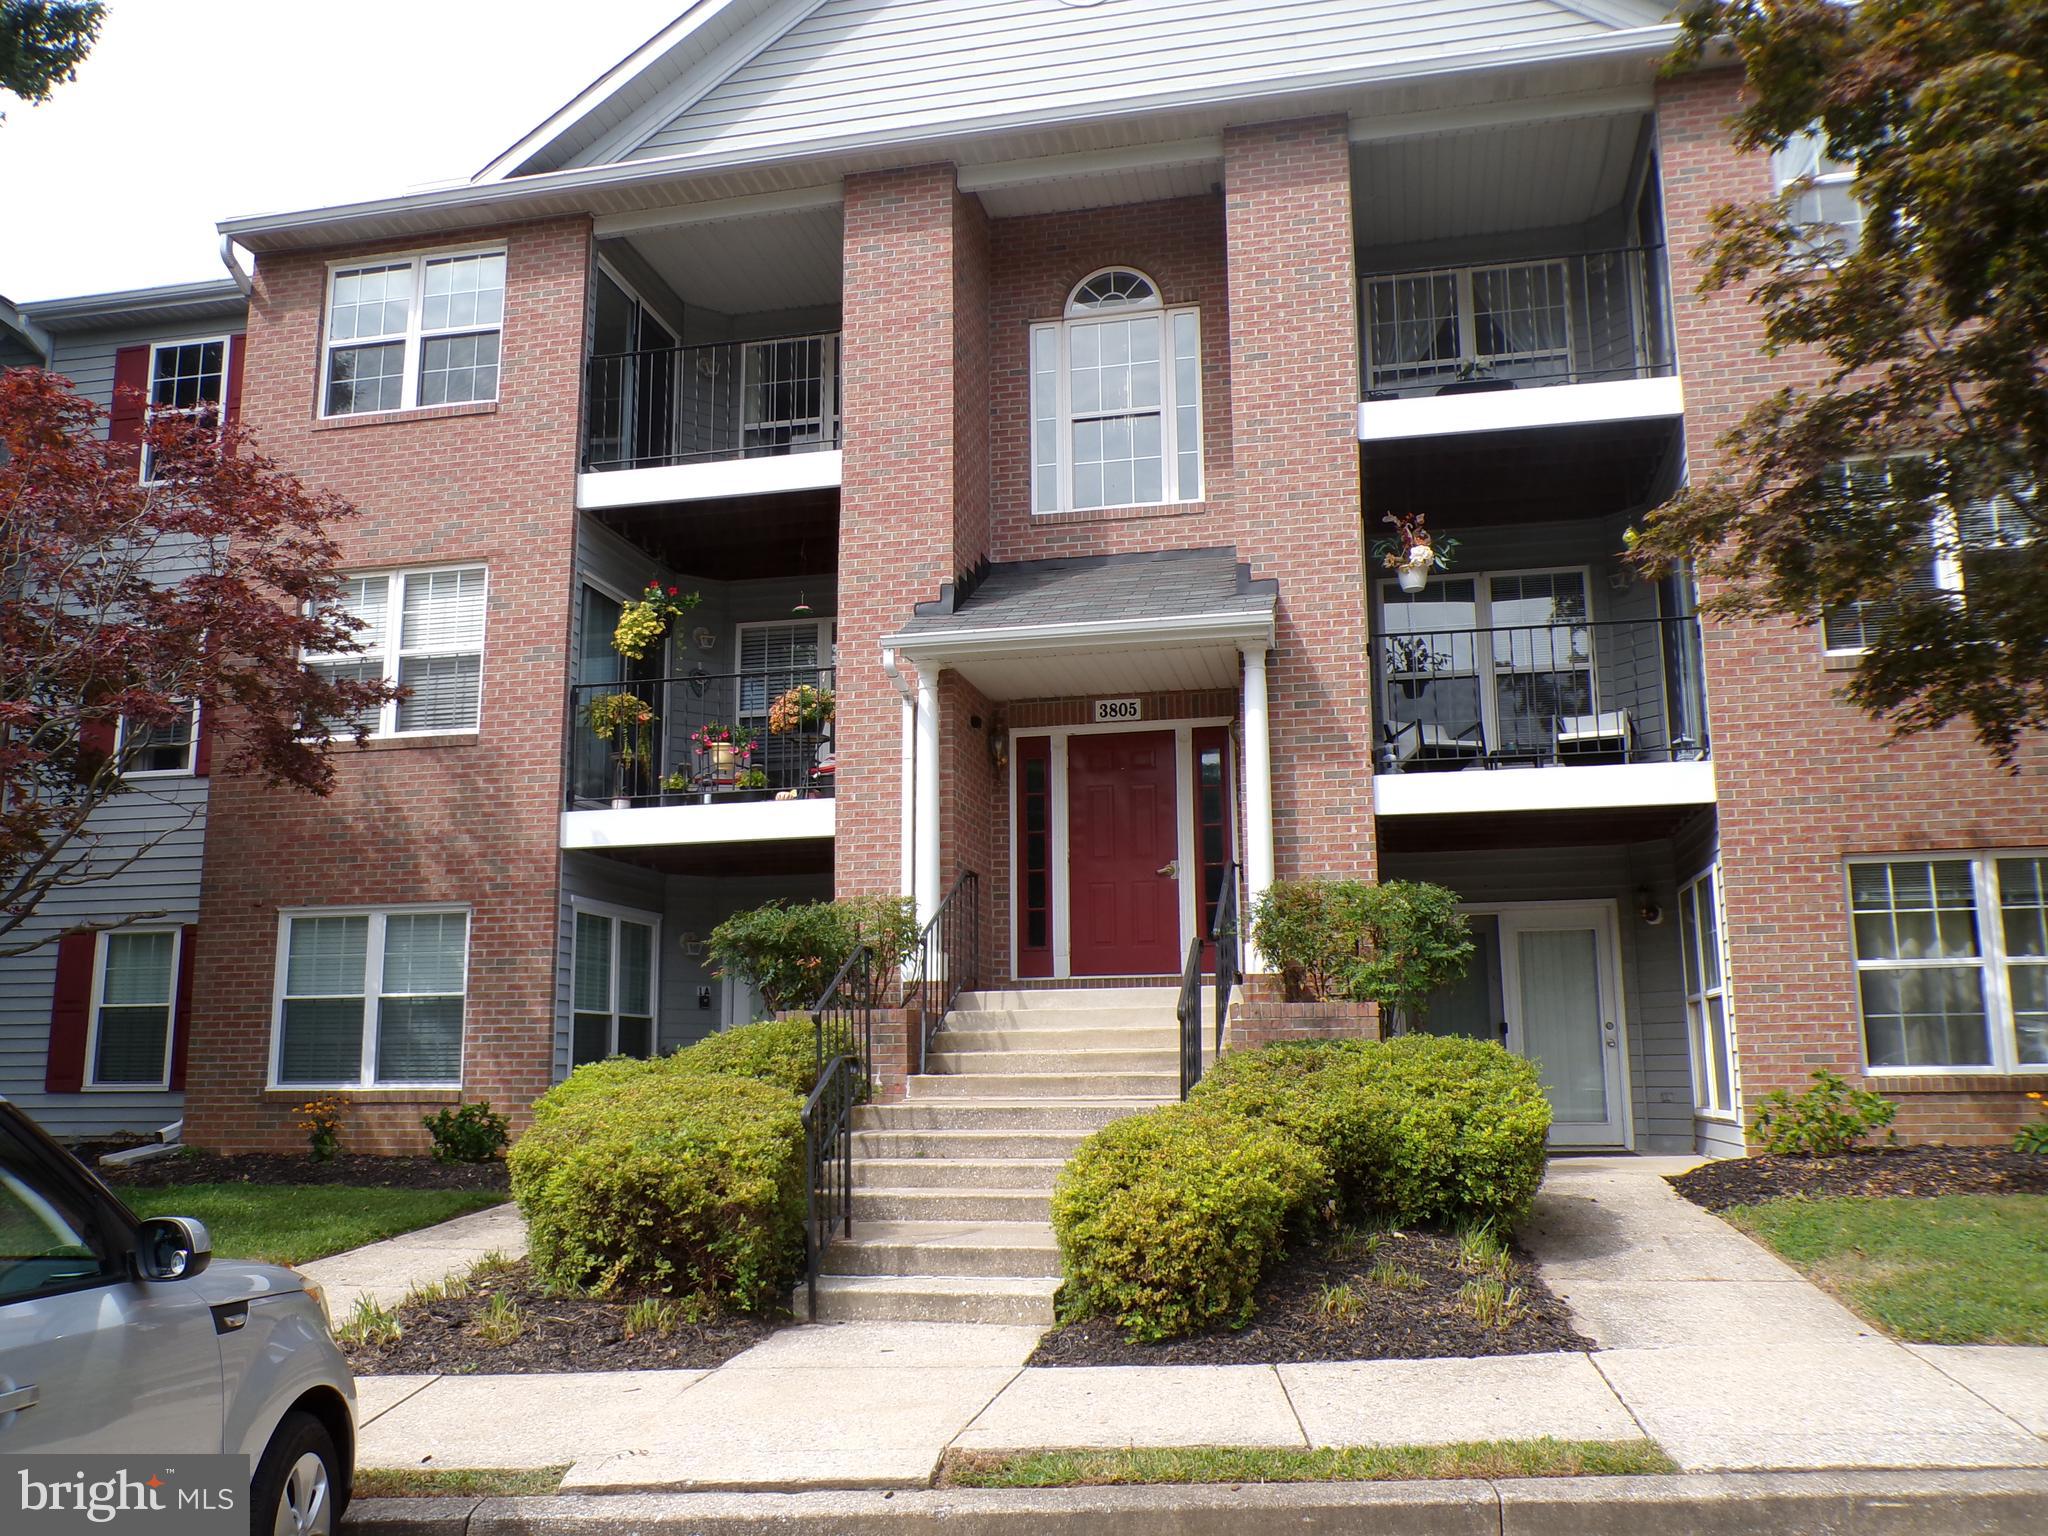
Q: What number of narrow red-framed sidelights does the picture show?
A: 2